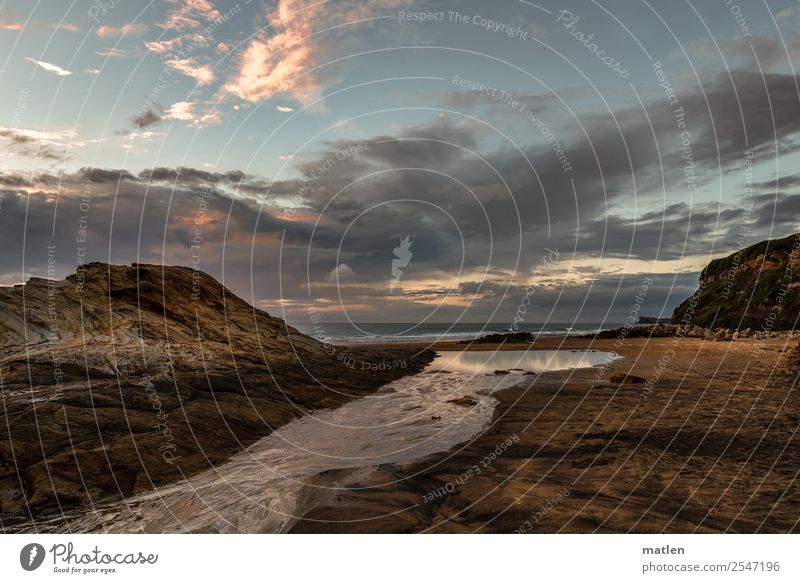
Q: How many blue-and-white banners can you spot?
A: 0